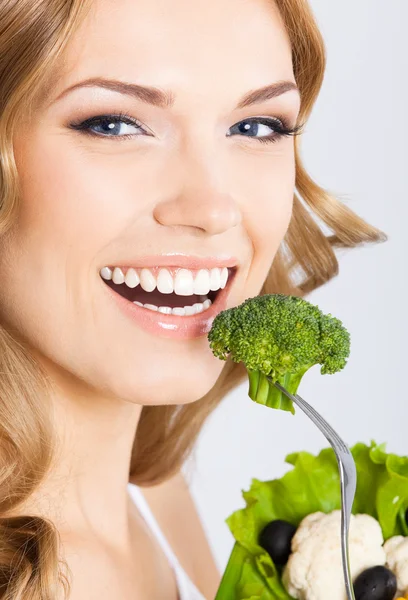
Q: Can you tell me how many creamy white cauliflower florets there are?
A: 2